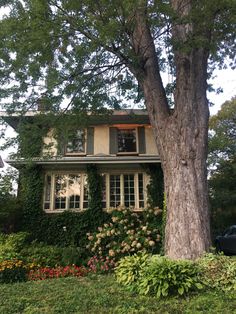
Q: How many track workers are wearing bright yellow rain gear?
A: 0